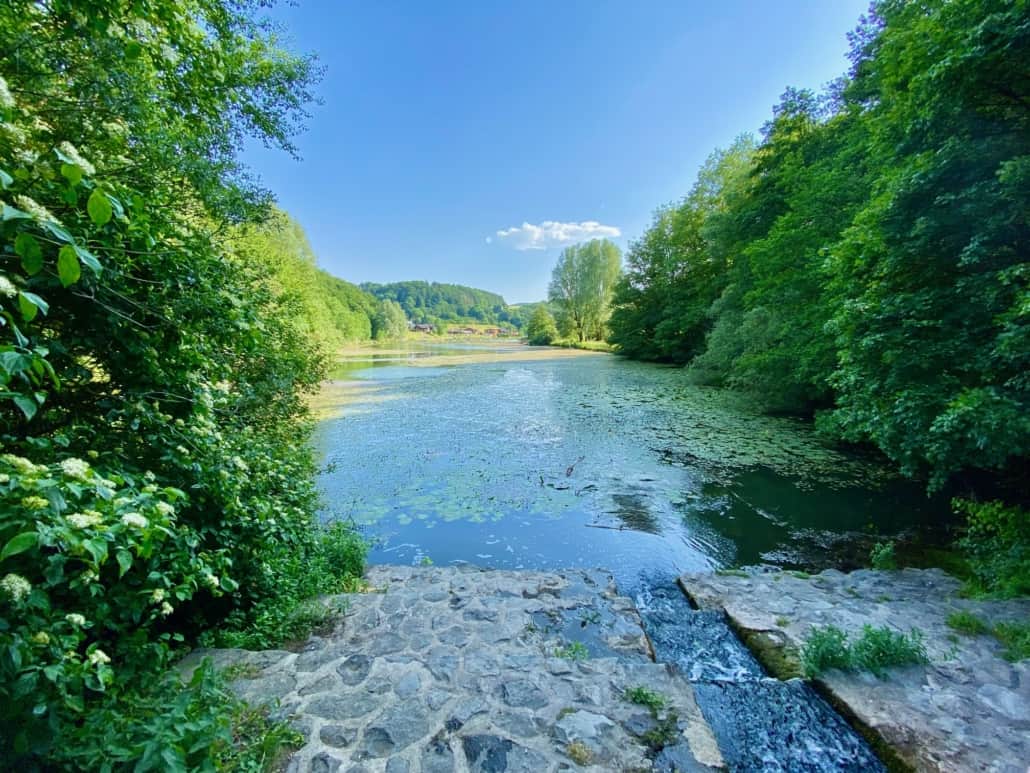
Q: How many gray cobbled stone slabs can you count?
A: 2